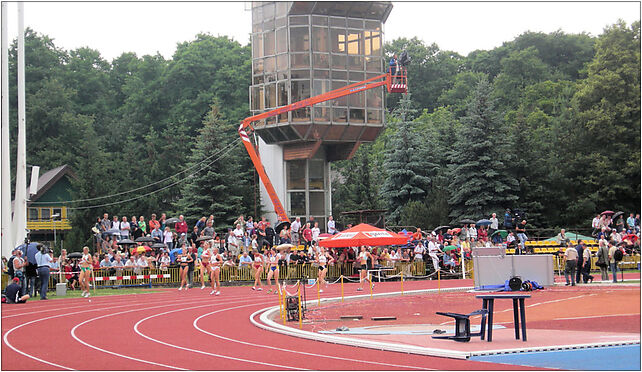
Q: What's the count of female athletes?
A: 8